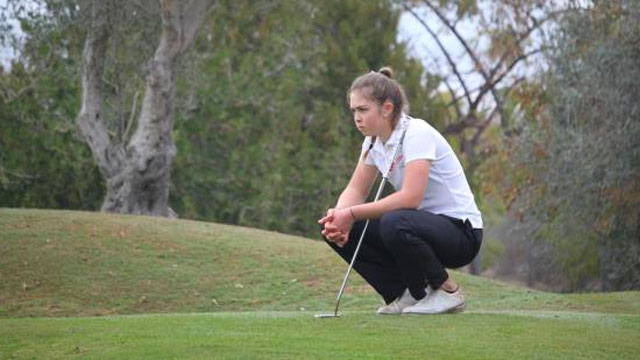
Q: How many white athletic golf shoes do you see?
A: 2